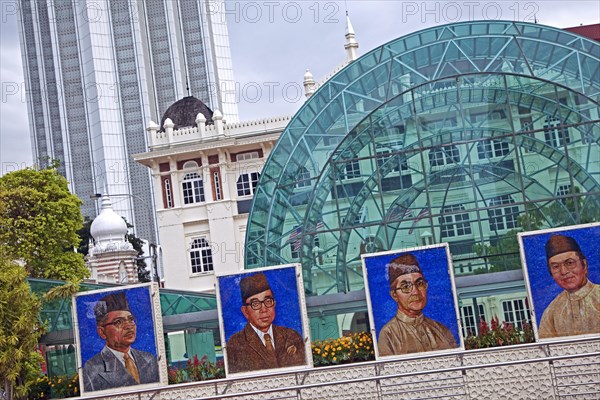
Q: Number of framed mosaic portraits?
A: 4